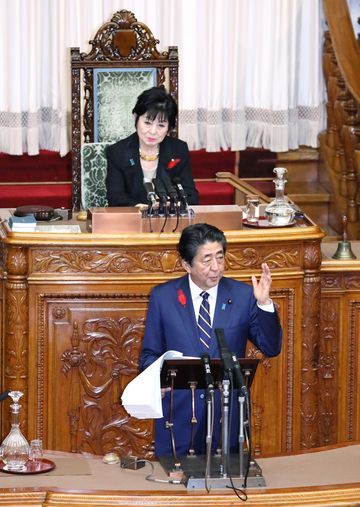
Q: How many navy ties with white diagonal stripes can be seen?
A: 1